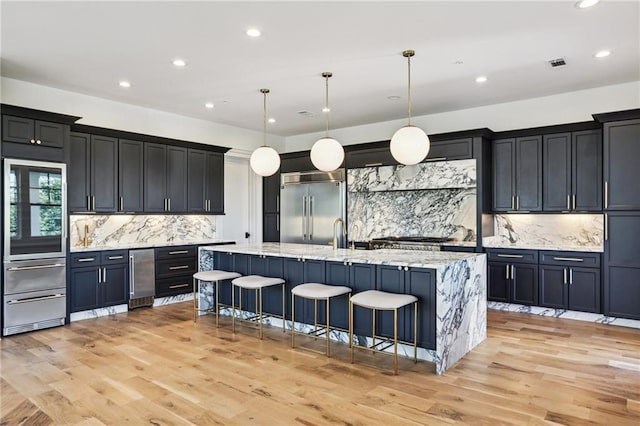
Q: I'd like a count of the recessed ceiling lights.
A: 9